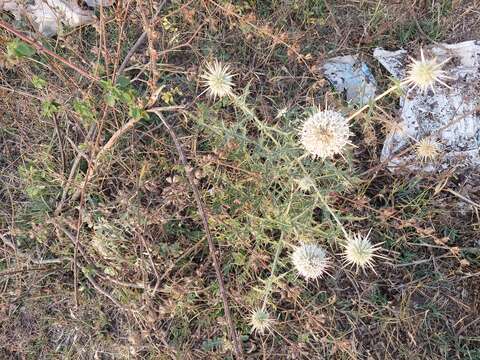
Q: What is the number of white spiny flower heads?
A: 7